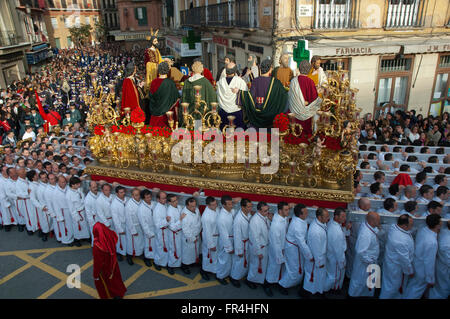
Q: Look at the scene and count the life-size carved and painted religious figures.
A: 13